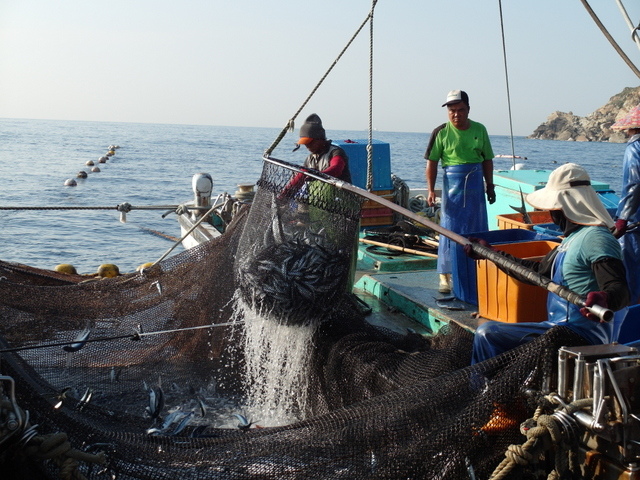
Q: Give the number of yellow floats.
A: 3